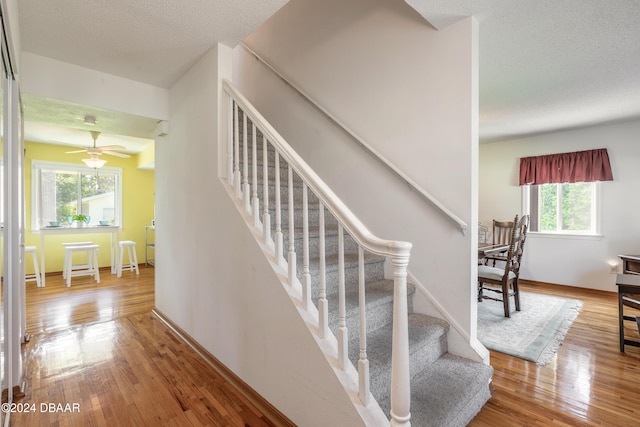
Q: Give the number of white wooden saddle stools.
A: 4